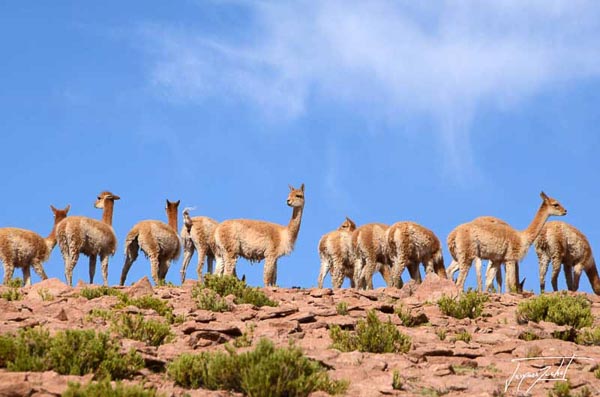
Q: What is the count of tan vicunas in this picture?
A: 11